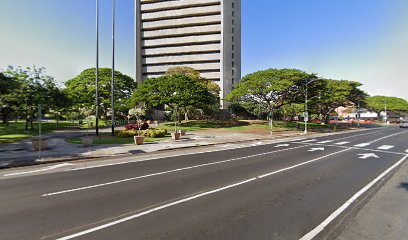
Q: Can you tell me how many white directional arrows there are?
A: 3